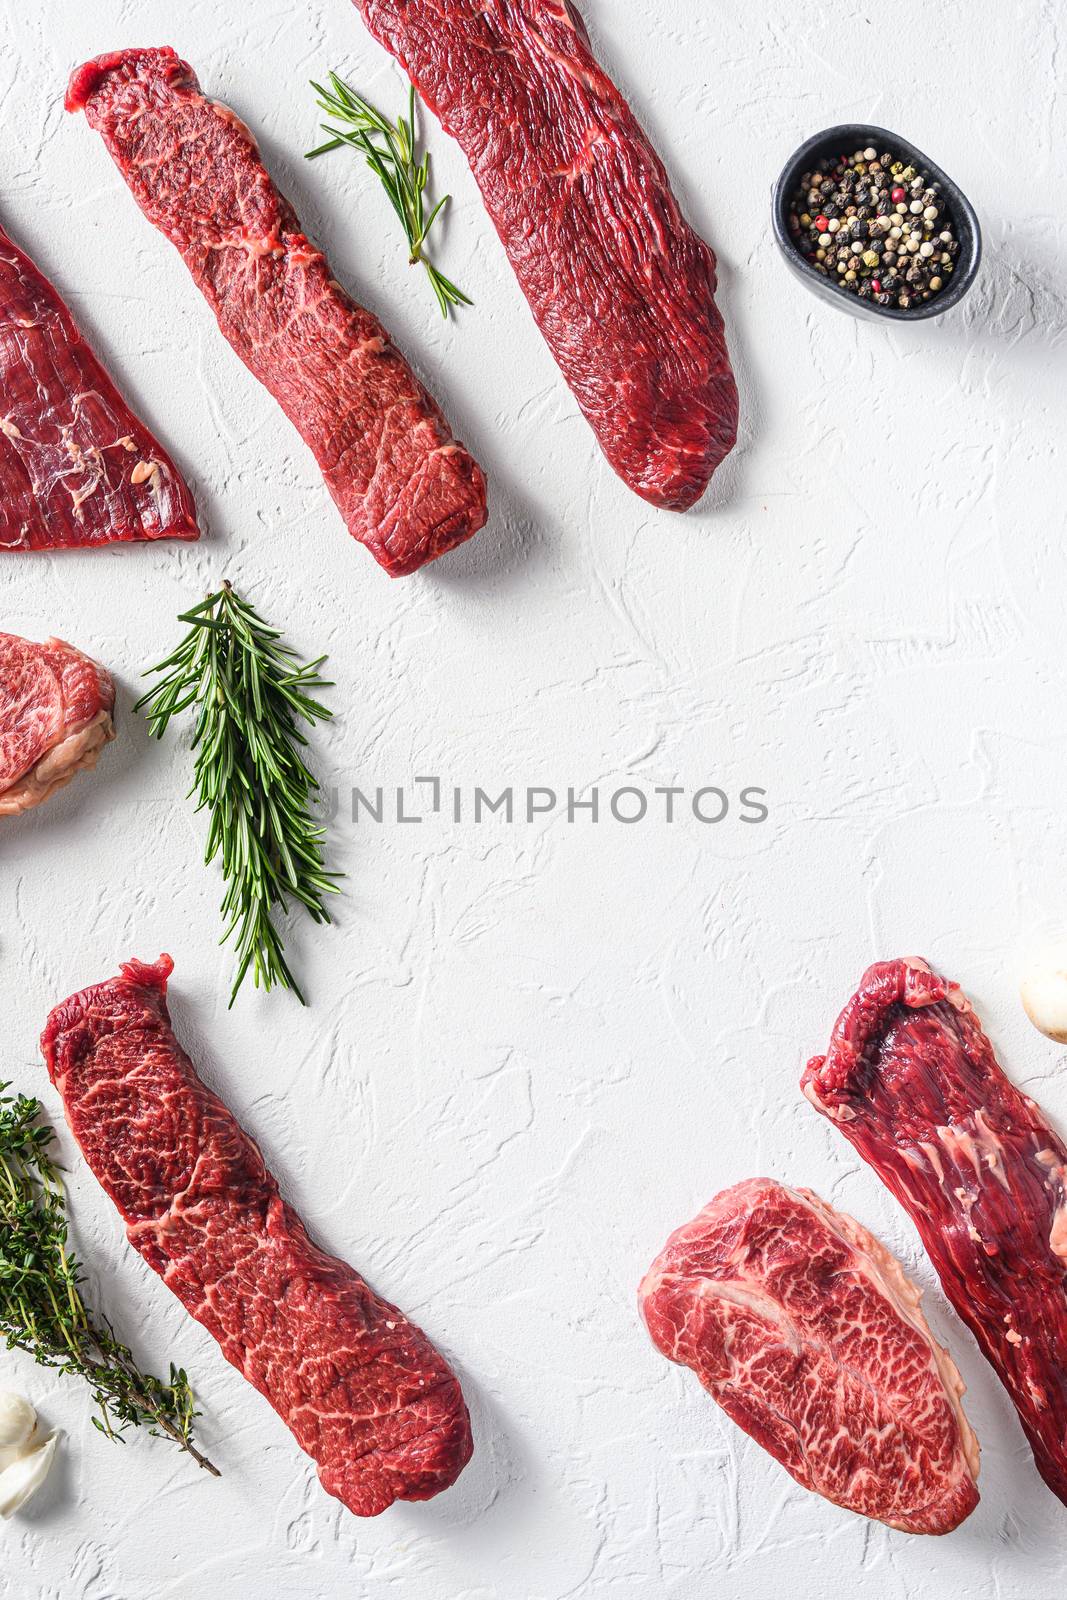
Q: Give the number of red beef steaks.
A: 7